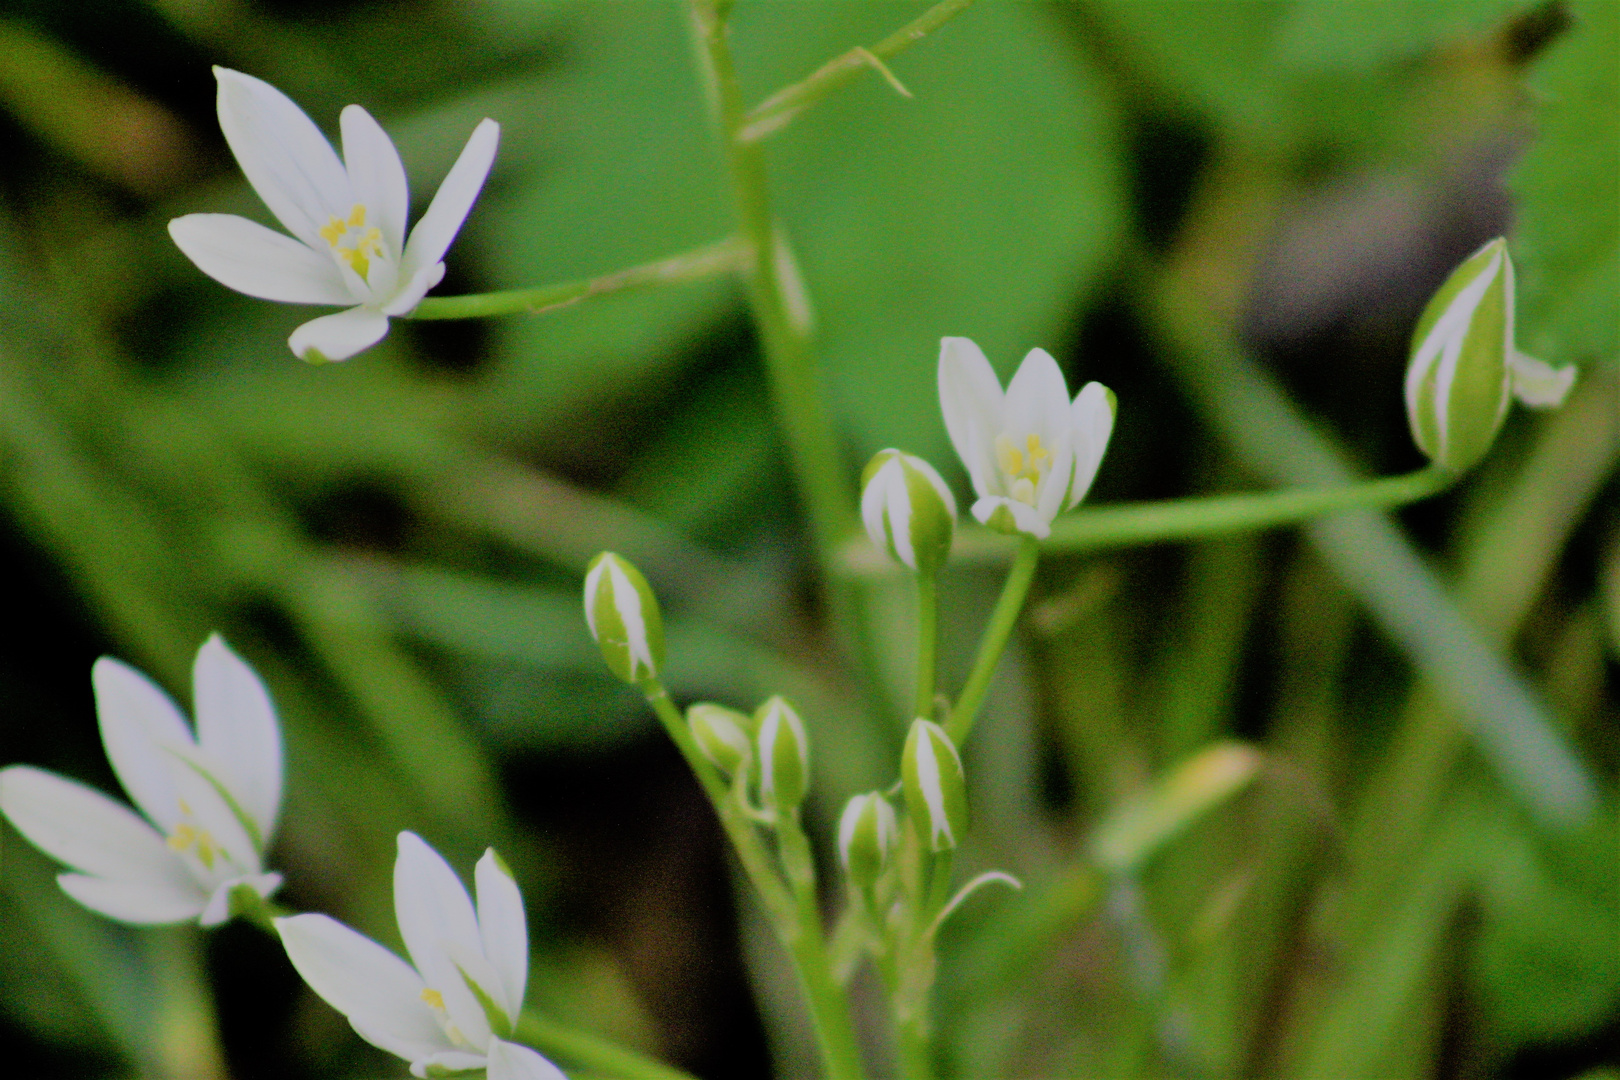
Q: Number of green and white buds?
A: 7